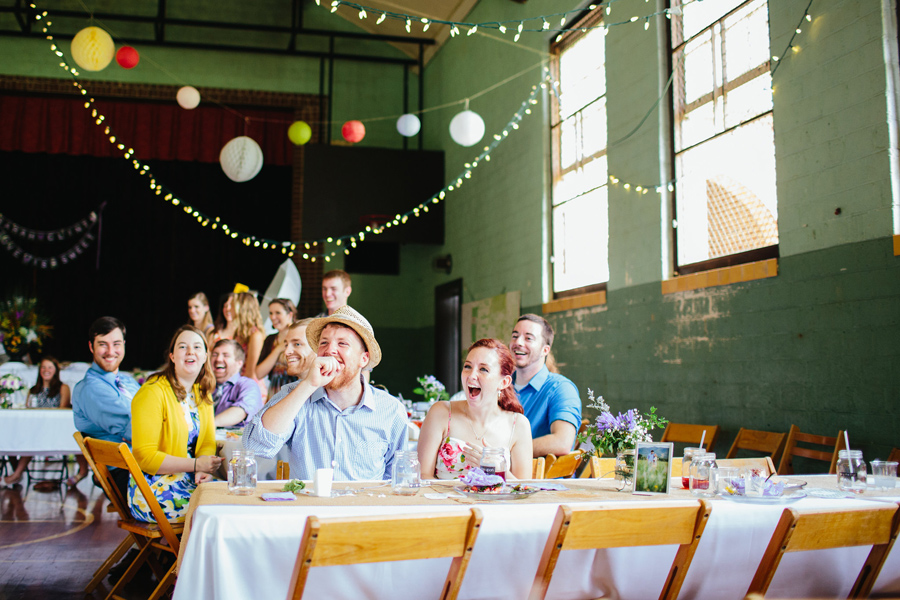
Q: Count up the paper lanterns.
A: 8